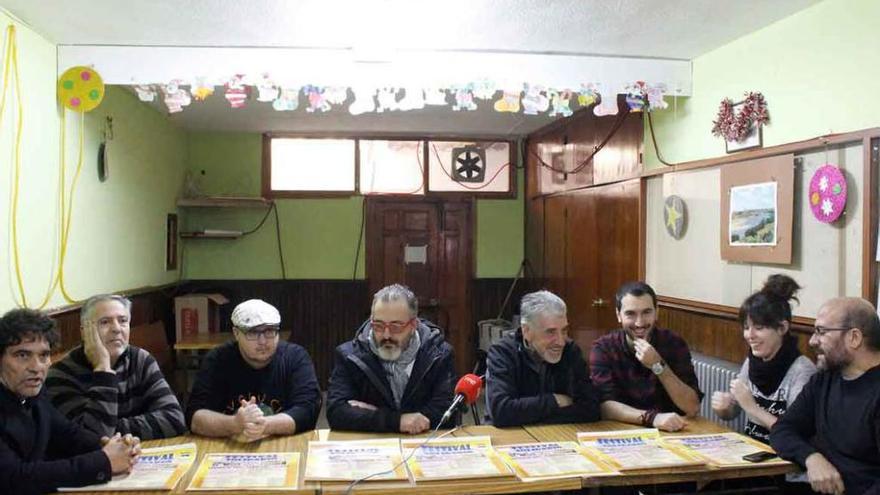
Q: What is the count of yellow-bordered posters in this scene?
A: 7